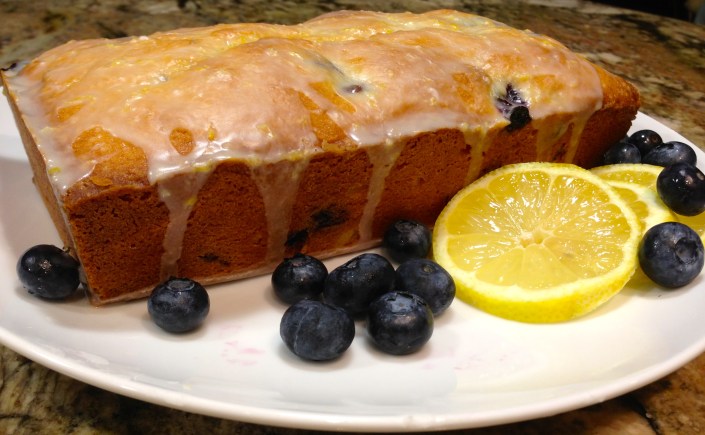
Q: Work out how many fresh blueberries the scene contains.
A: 13